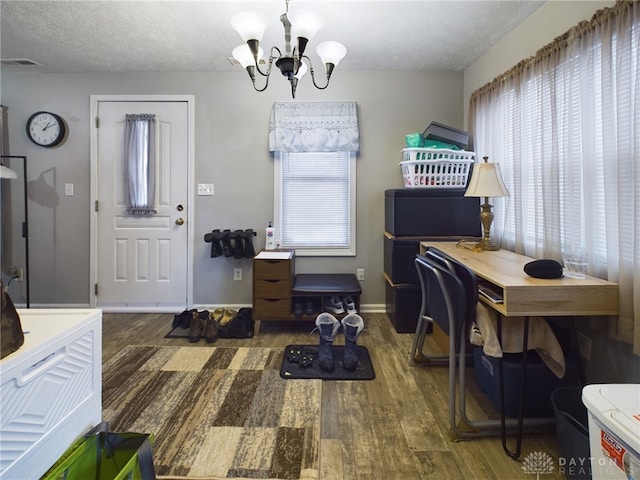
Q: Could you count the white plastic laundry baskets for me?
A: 2